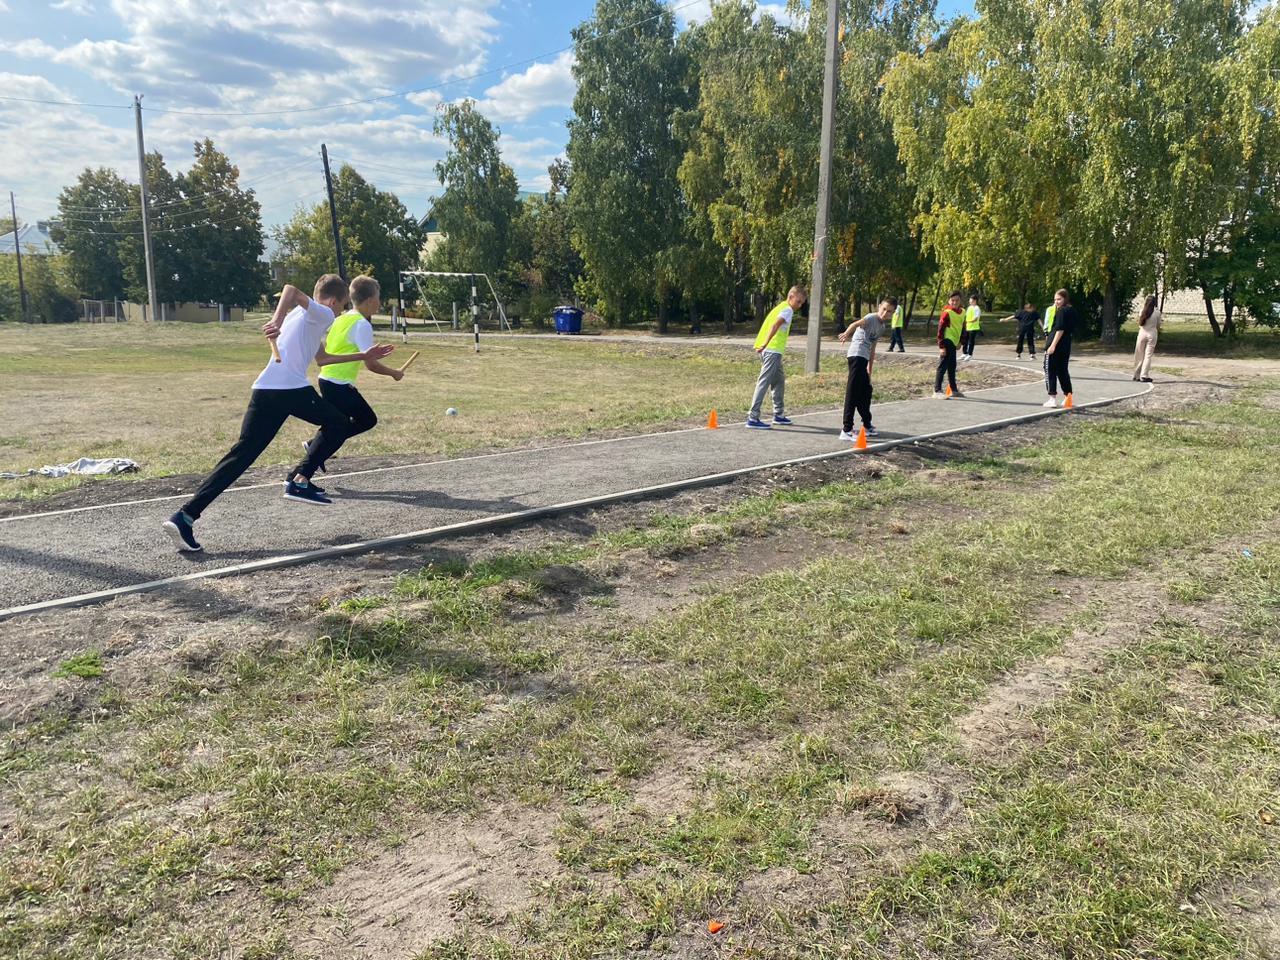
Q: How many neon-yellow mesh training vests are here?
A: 6